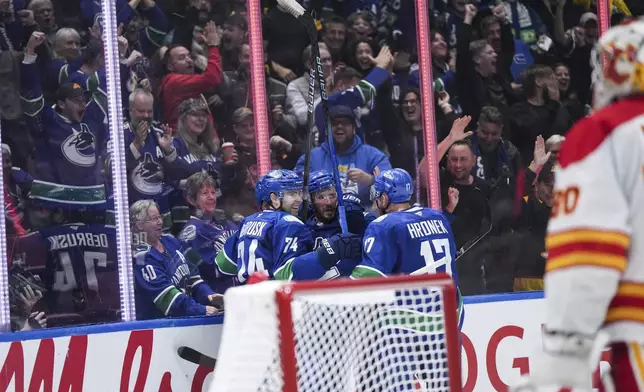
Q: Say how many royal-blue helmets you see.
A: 3